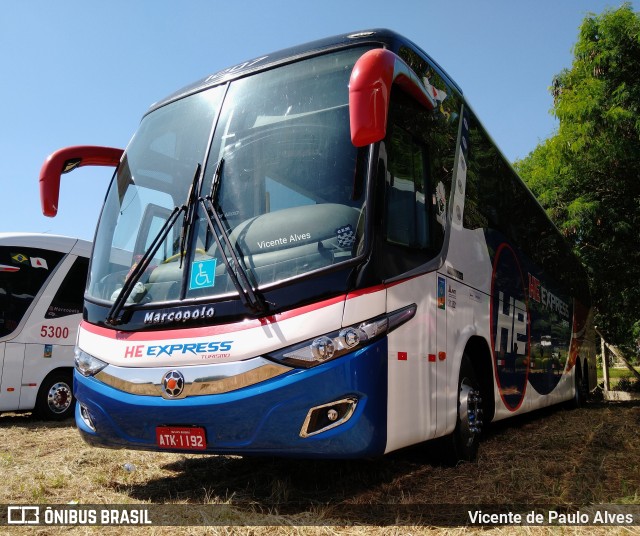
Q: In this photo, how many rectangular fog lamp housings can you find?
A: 2